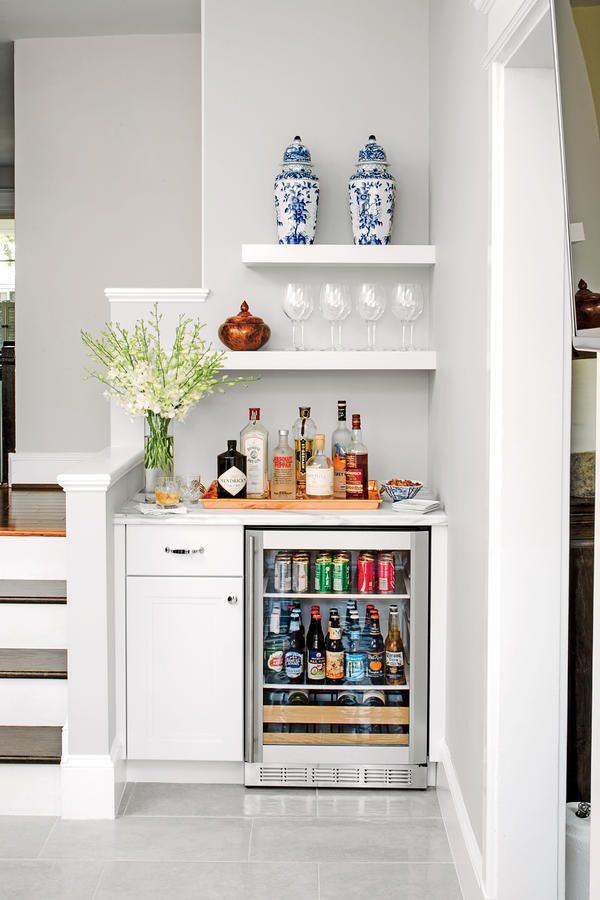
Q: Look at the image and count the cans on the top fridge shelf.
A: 6